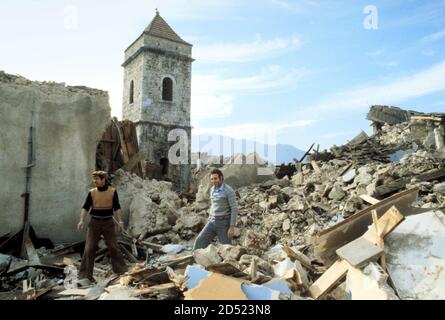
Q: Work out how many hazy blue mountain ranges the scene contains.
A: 1